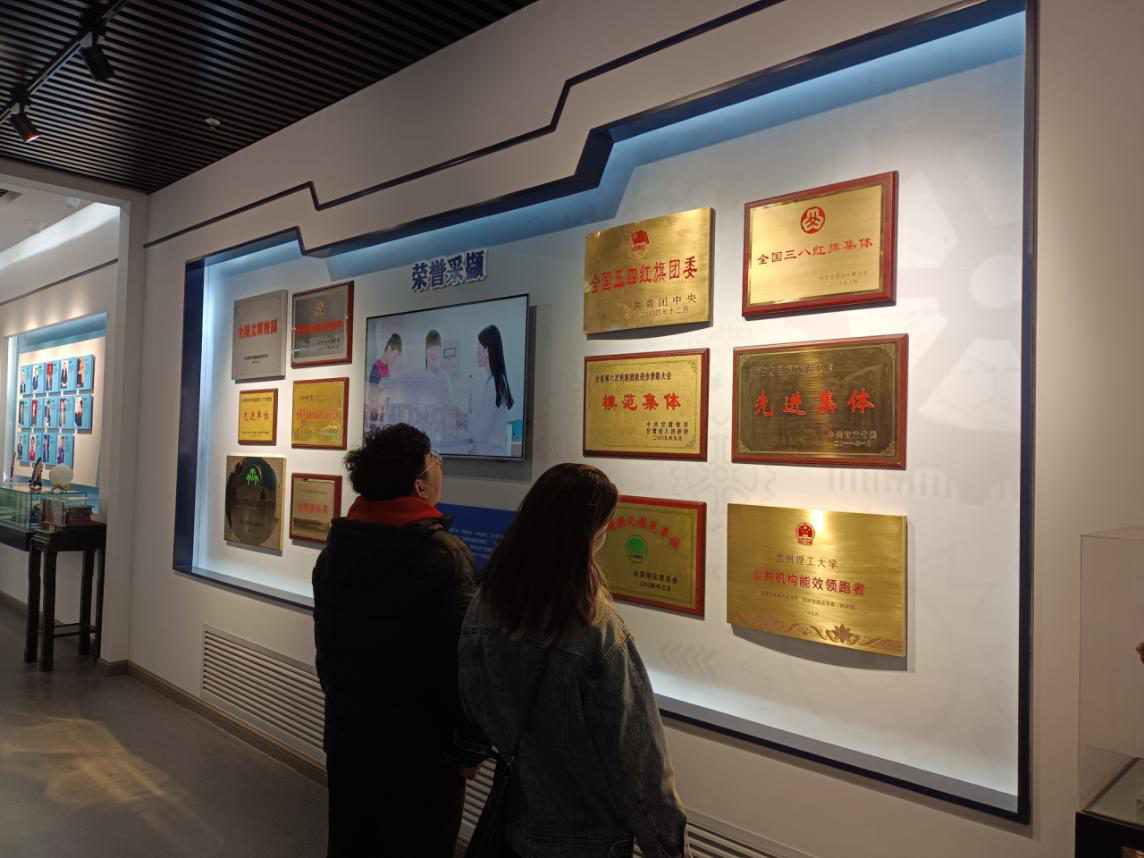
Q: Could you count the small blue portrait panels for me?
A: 14